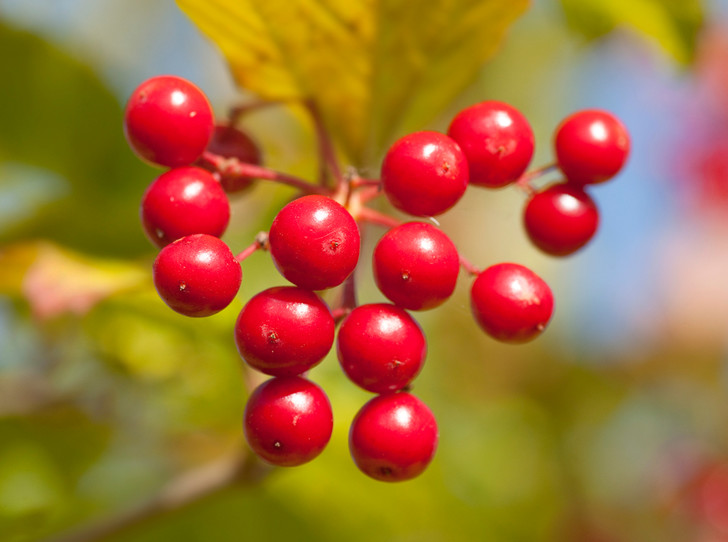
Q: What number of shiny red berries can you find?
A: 15